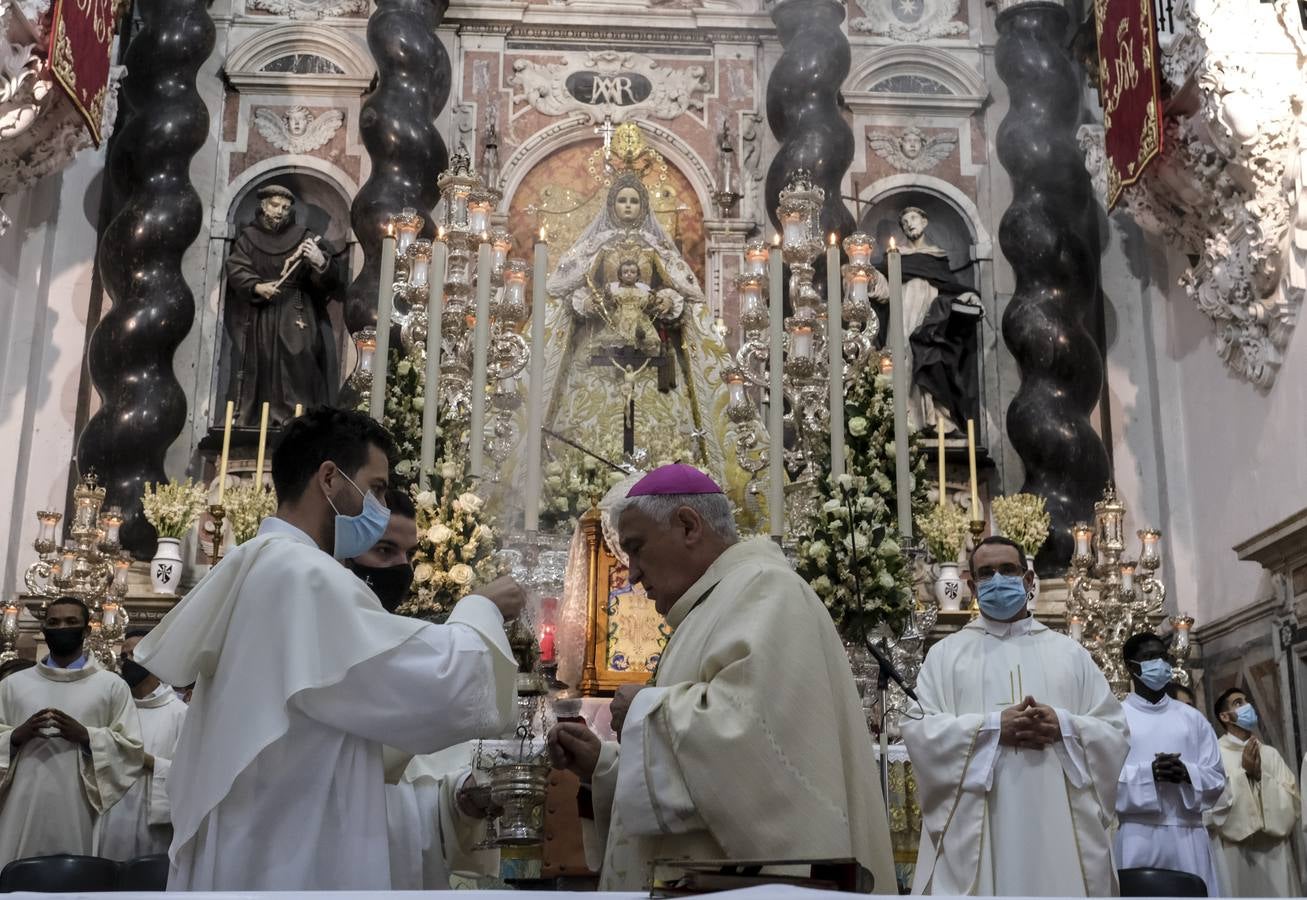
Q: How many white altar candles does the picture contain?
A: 7